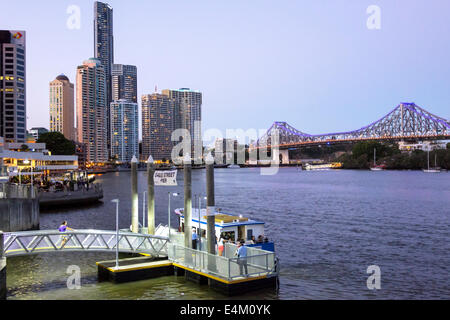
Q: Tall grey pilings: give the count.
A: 4